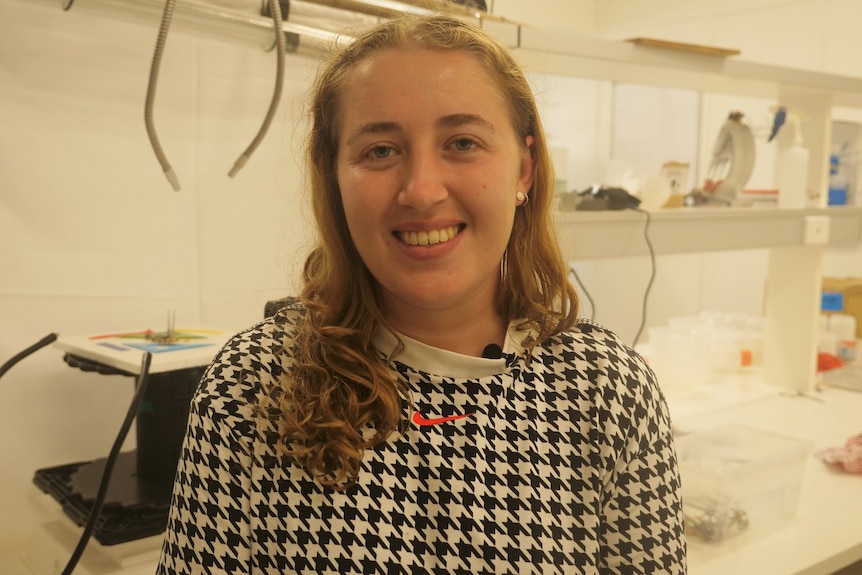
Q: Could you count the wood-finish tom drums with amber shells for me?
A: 0